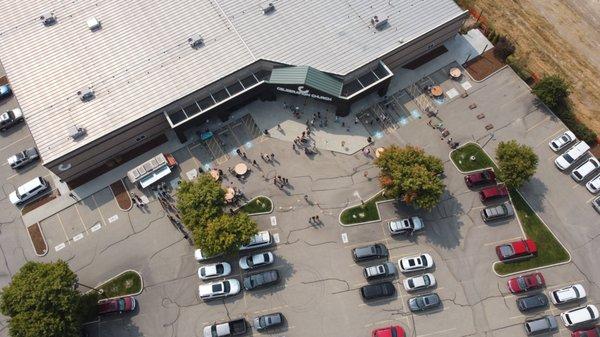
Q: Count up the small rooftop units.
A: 7